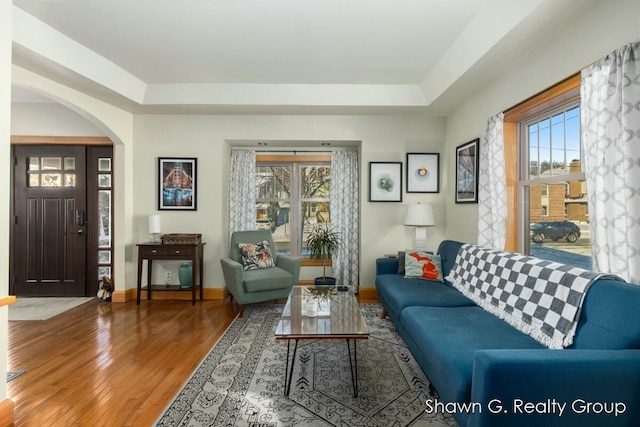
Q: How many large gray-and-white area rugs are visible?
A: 1